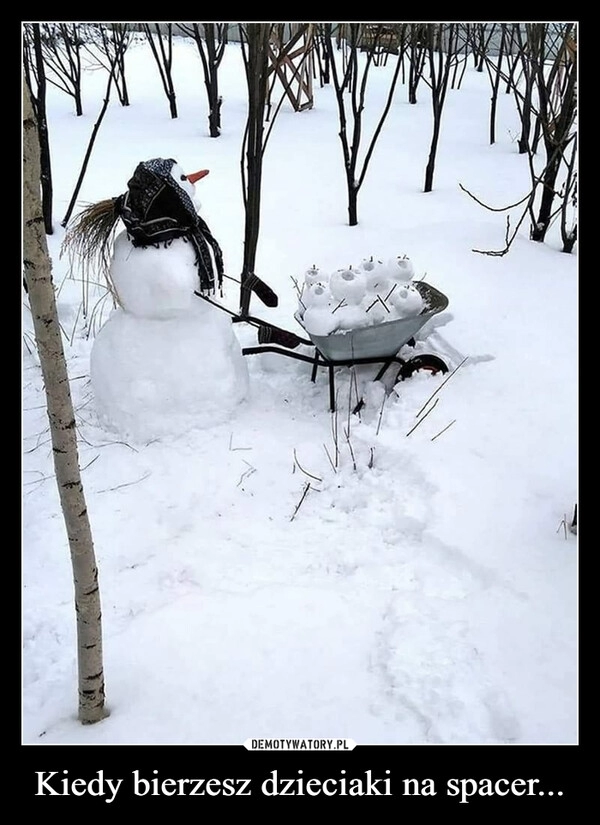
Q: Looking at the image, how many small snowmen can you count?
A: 6